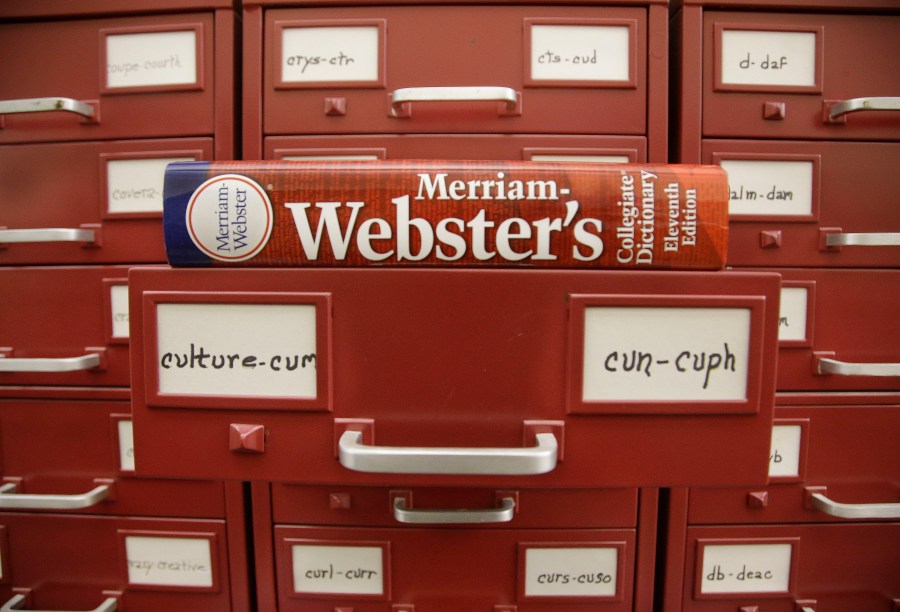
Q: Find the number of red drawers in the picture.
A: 15